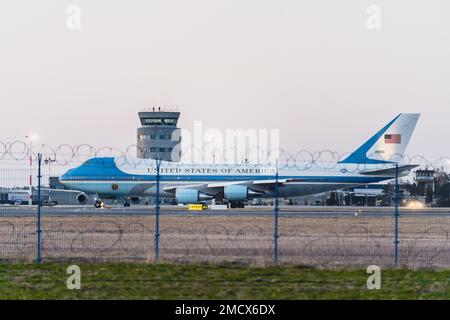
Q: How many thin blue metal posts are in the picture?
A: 4